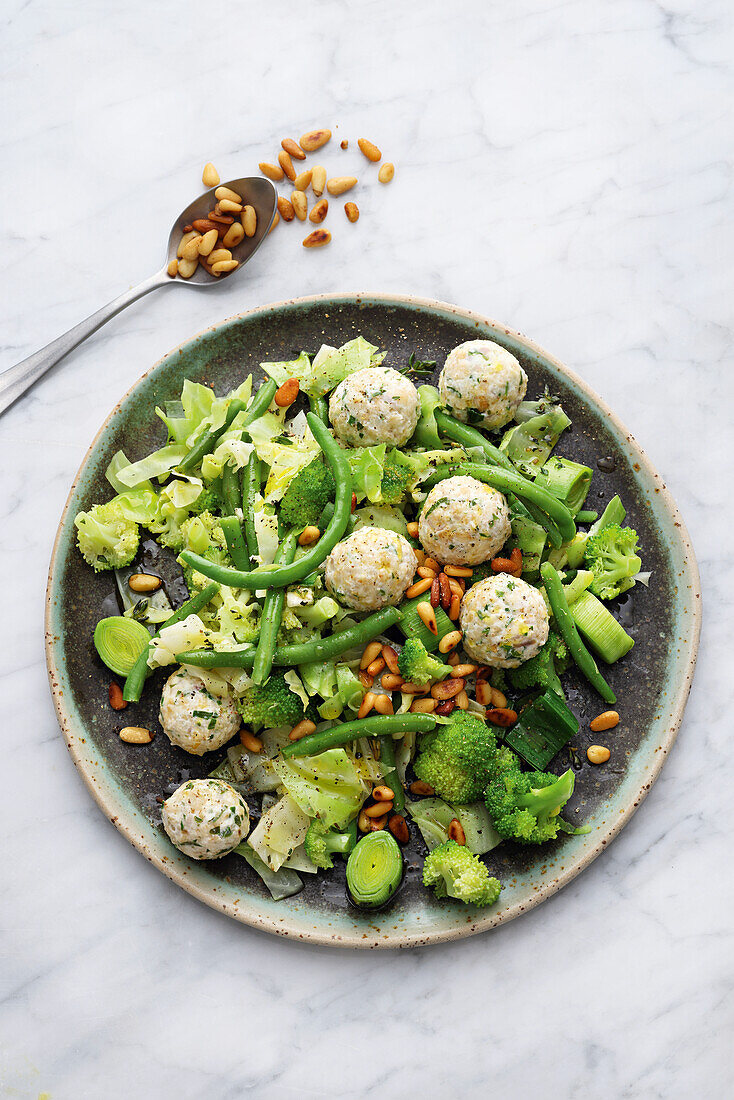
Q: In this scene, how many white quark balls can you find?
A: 7